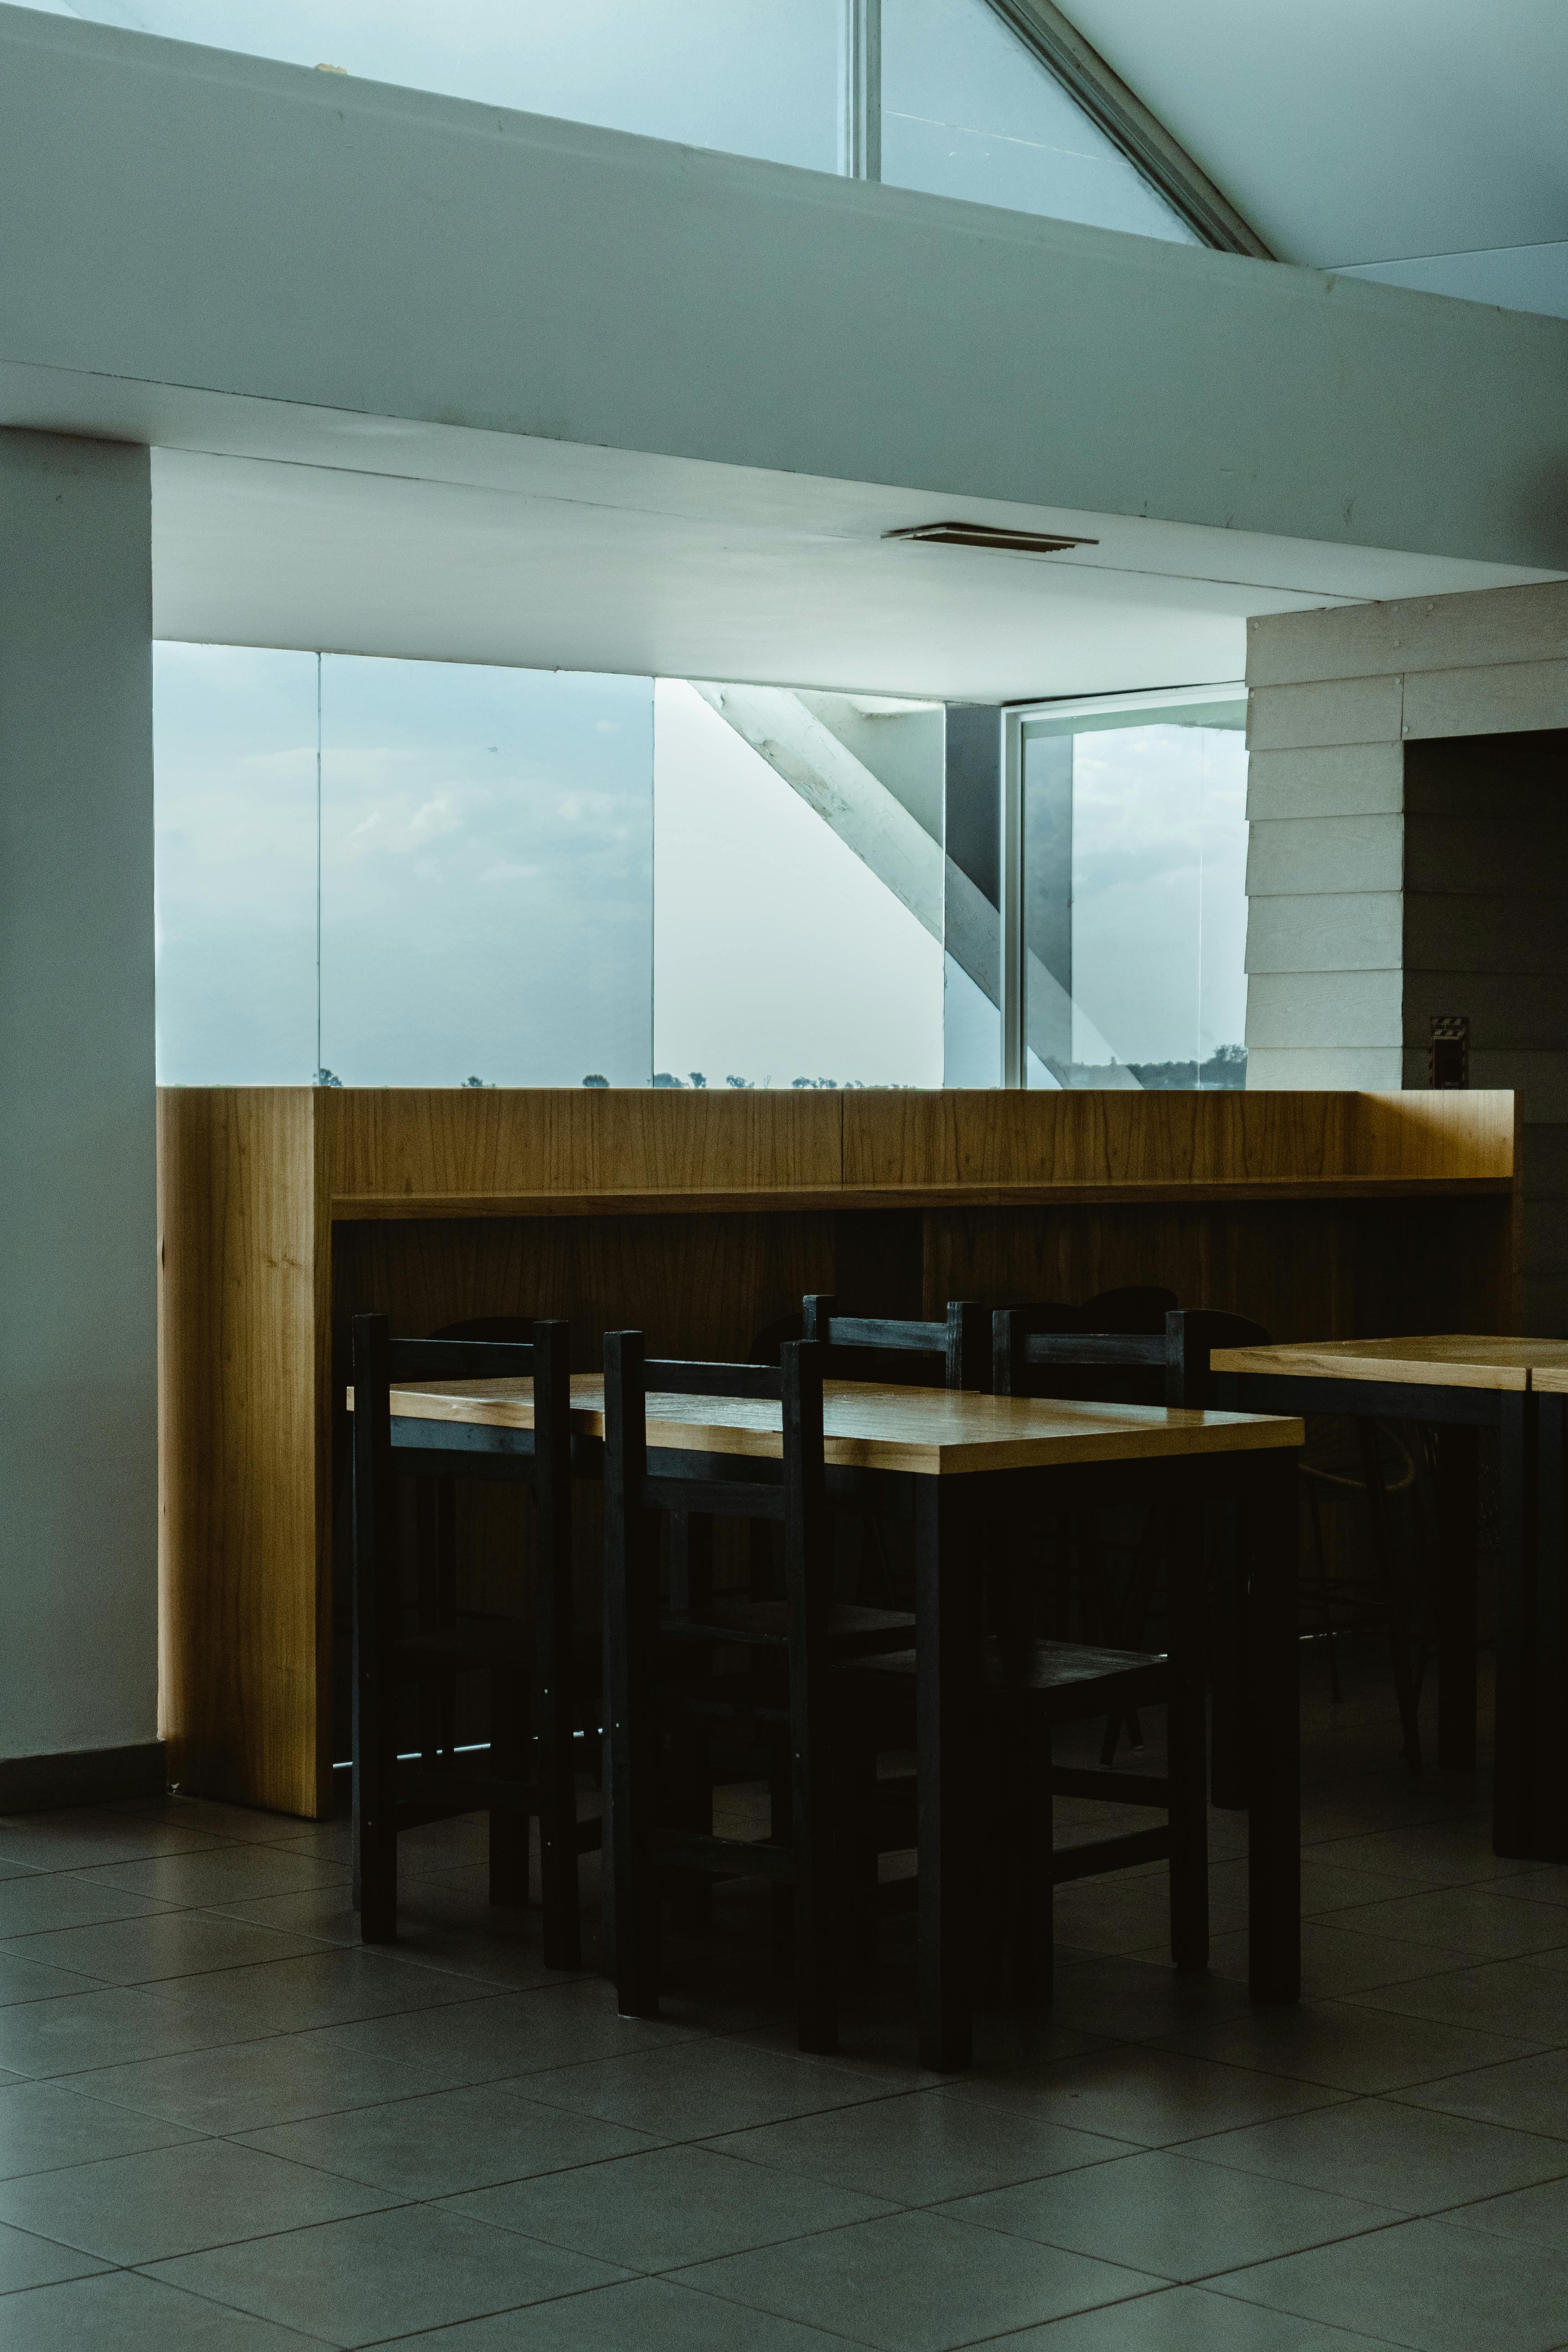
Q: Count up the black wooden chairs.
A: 4